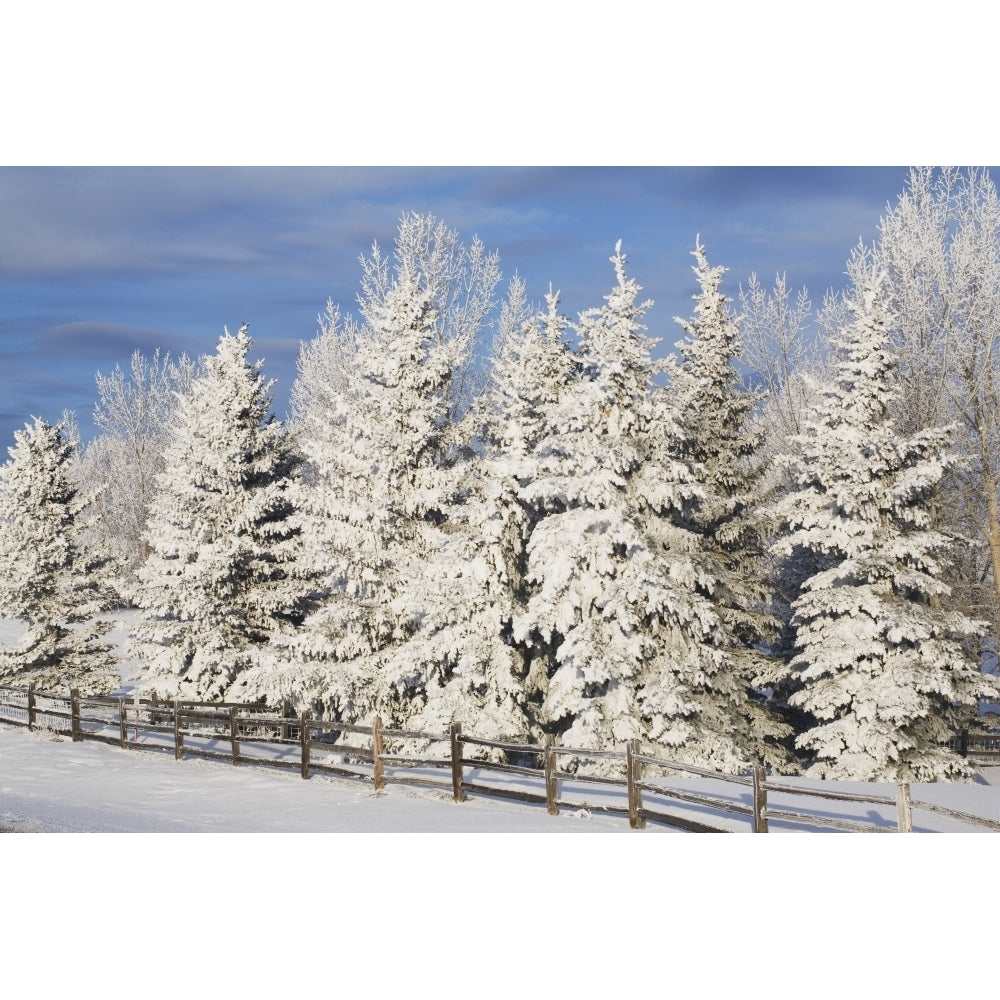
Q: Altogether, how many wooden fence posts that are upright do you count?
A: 12